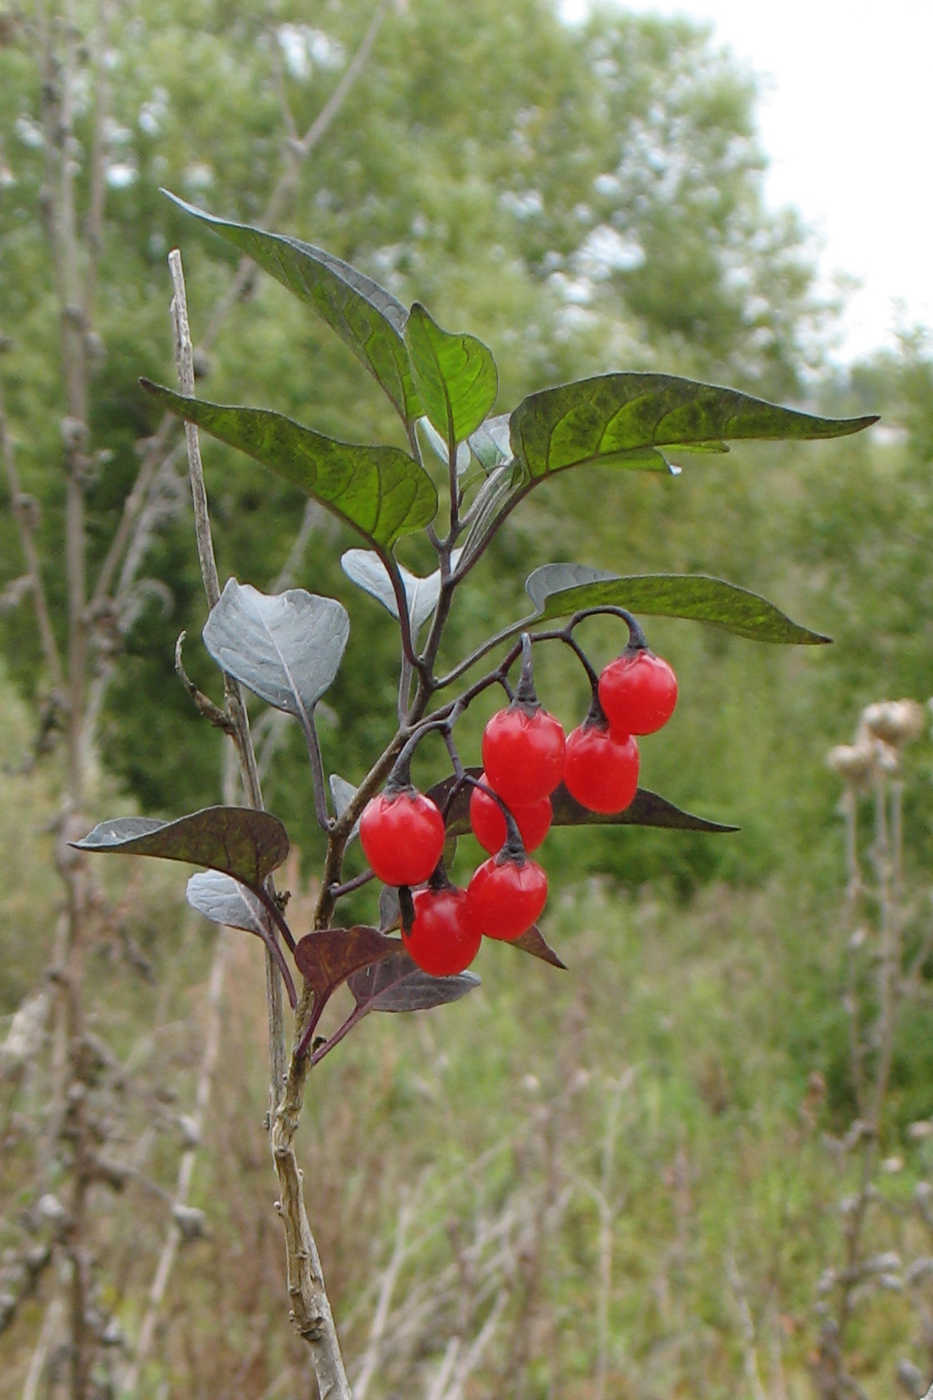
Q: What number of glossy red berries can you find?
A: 7